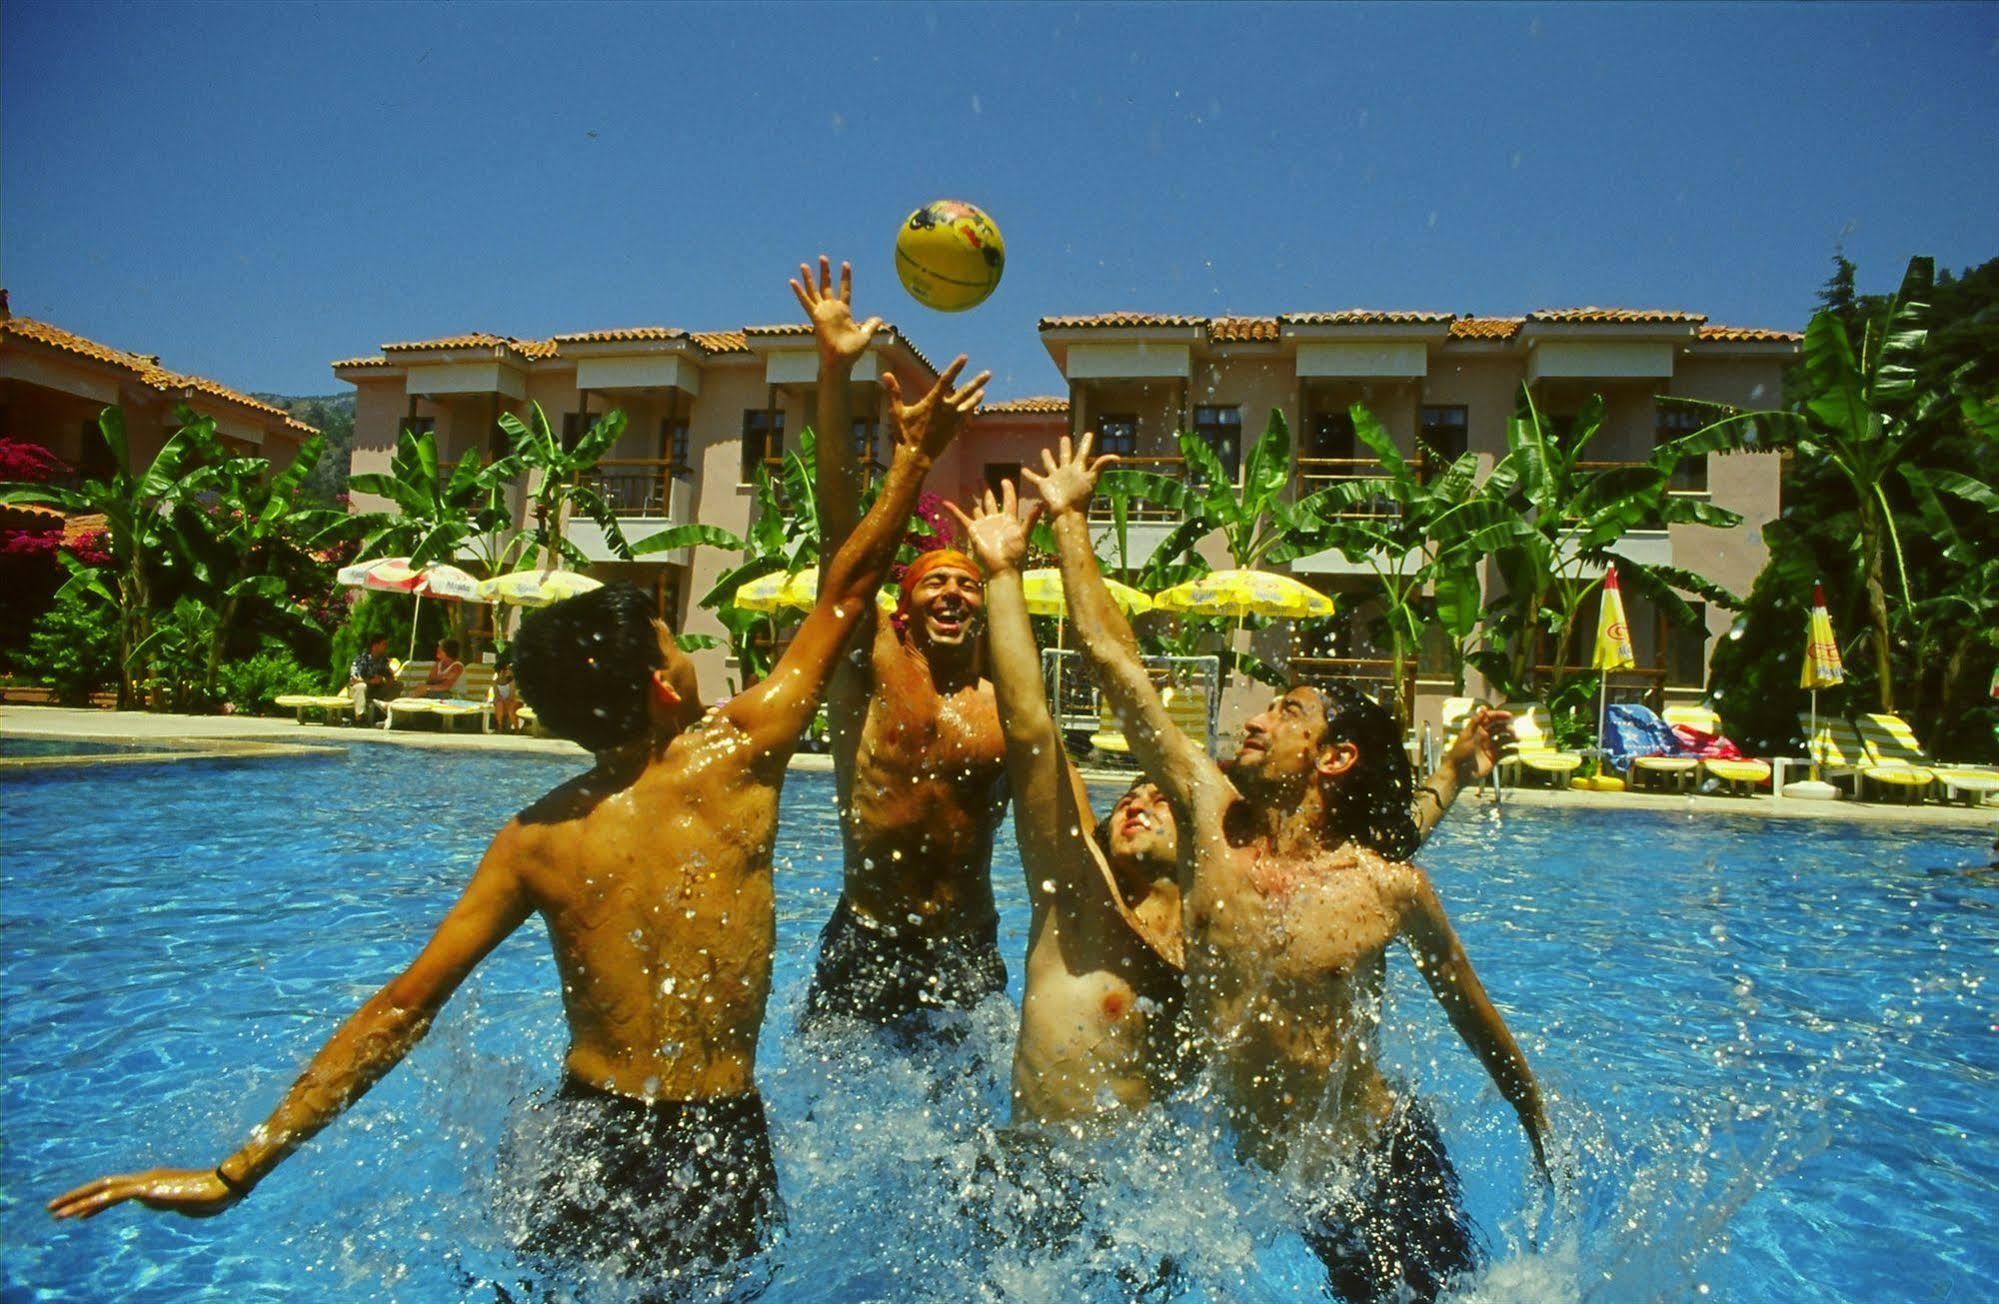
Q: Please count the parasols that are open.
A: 5